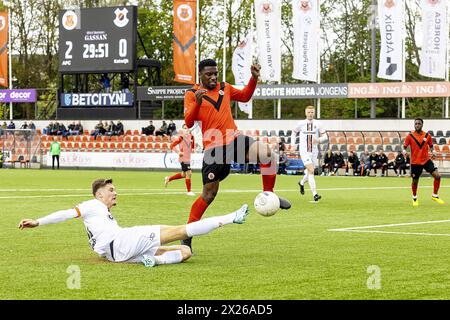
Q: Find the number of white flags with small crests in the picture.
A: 5